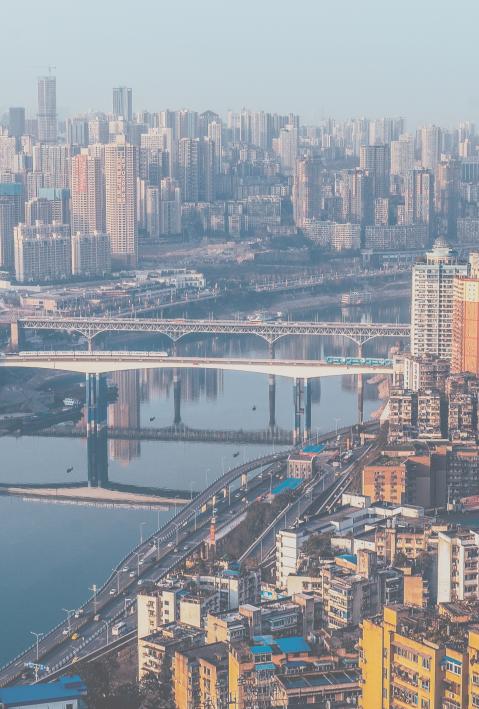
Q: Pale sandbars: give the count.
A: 1